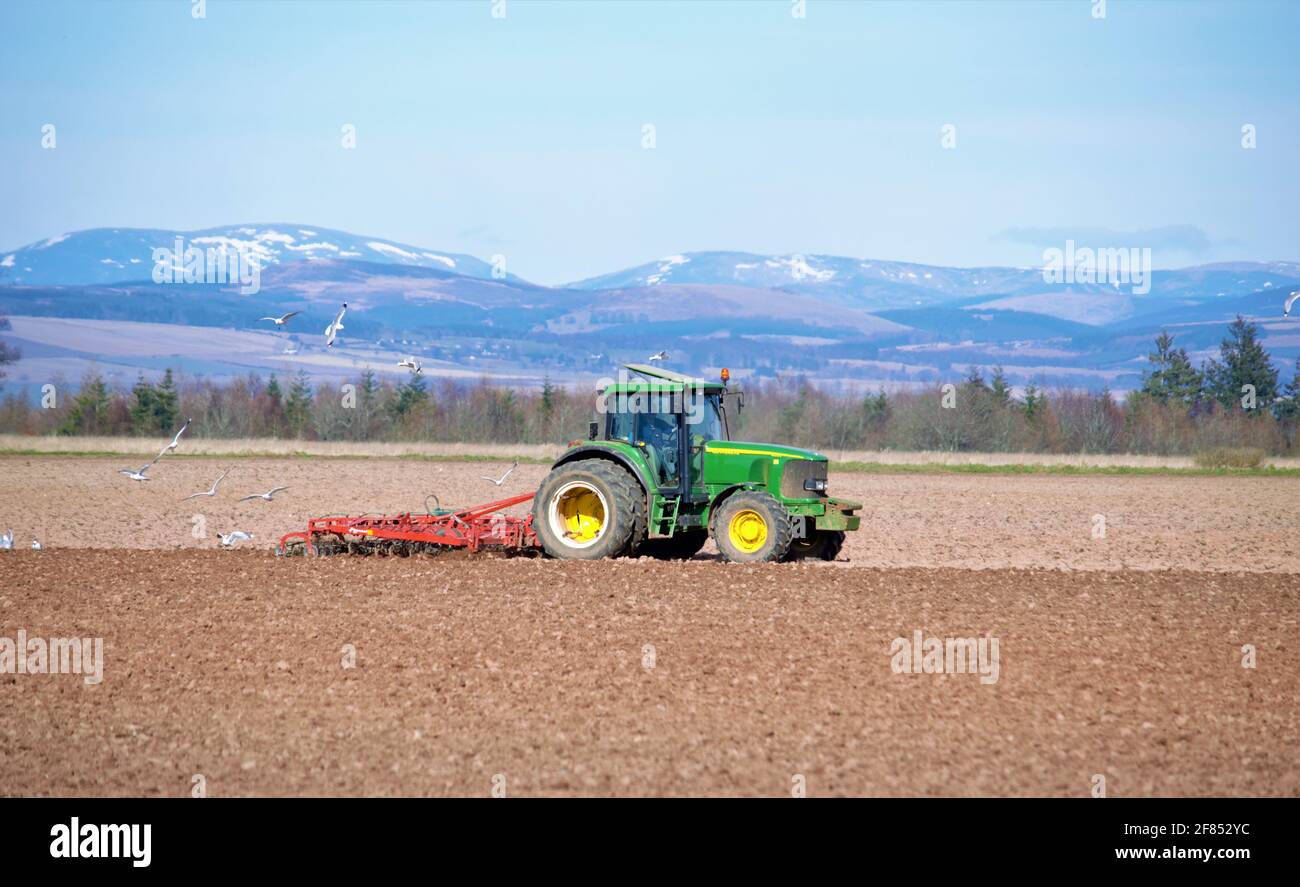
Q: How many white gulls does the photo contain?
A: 13